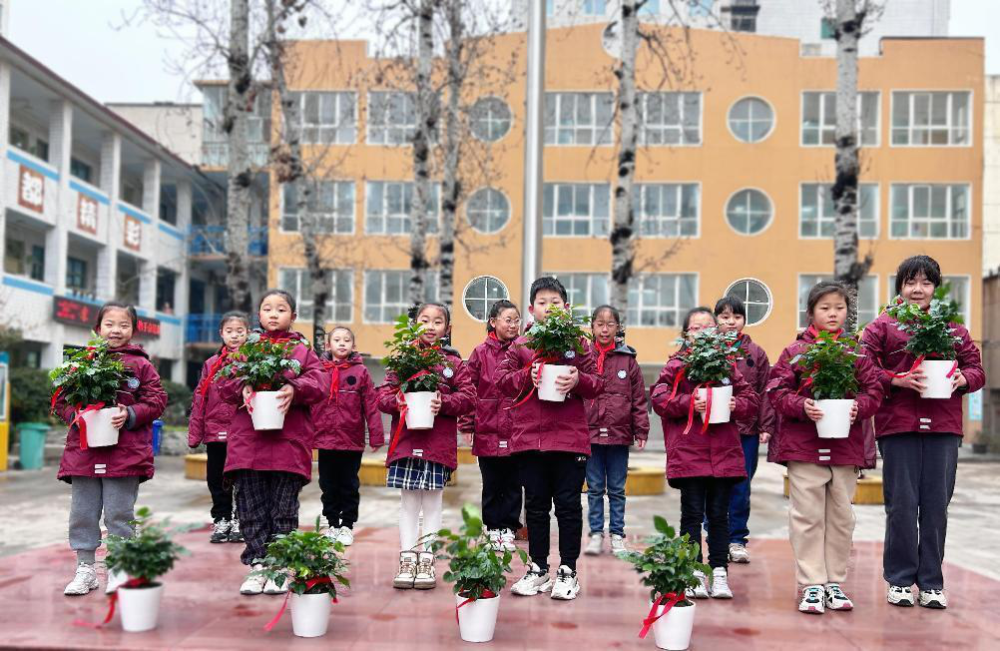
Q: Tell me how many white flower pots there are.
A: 11